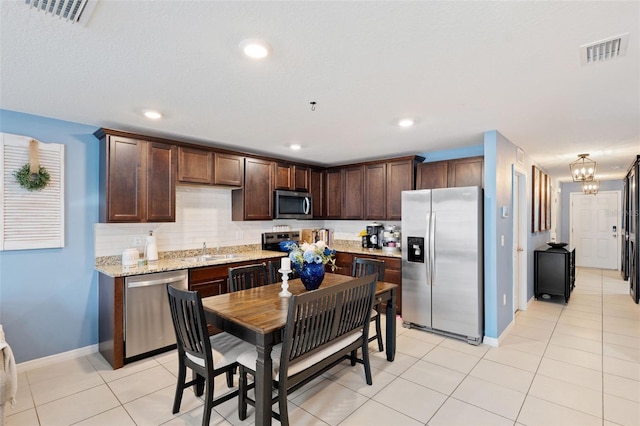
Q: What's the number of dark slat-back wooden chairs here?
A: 4